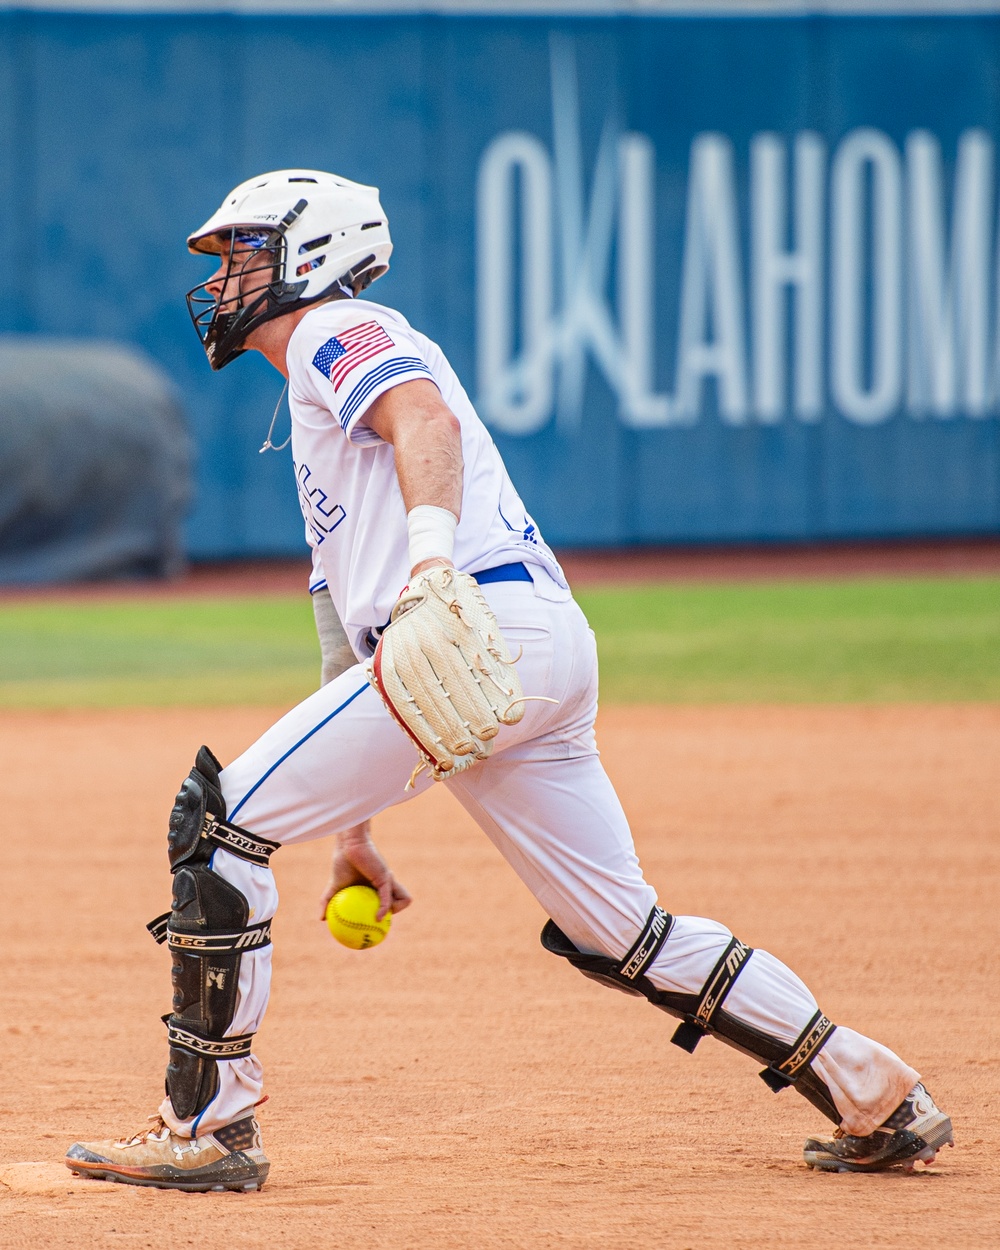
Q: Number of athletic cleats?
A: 2